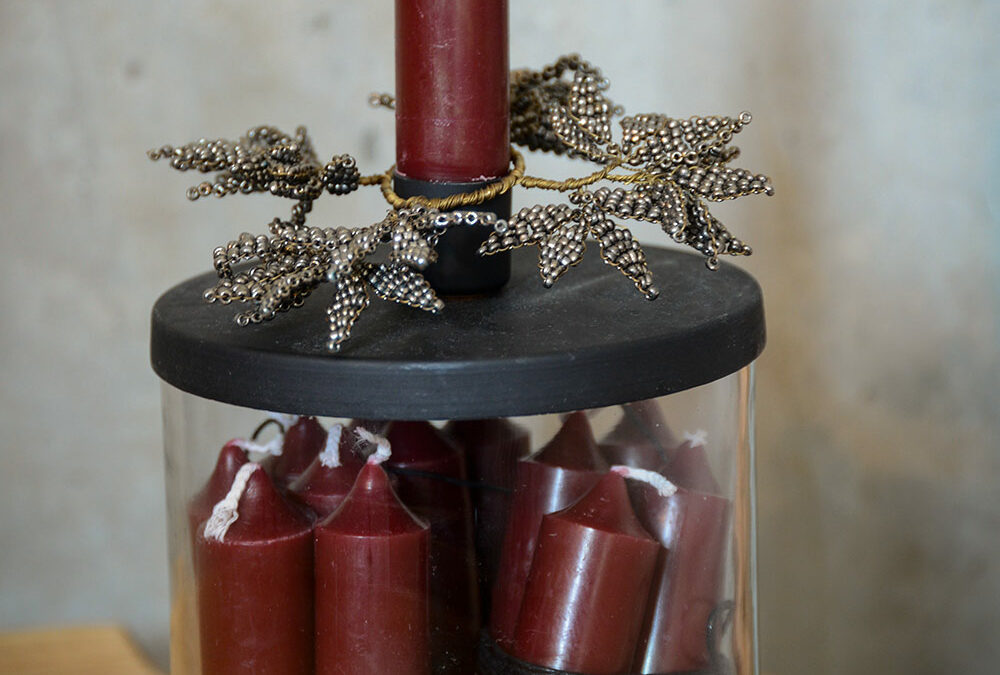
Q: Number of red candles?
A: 12